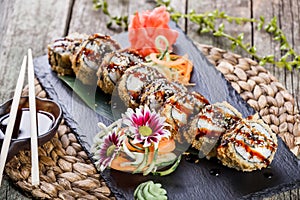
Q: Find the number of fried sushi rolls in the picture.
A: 8